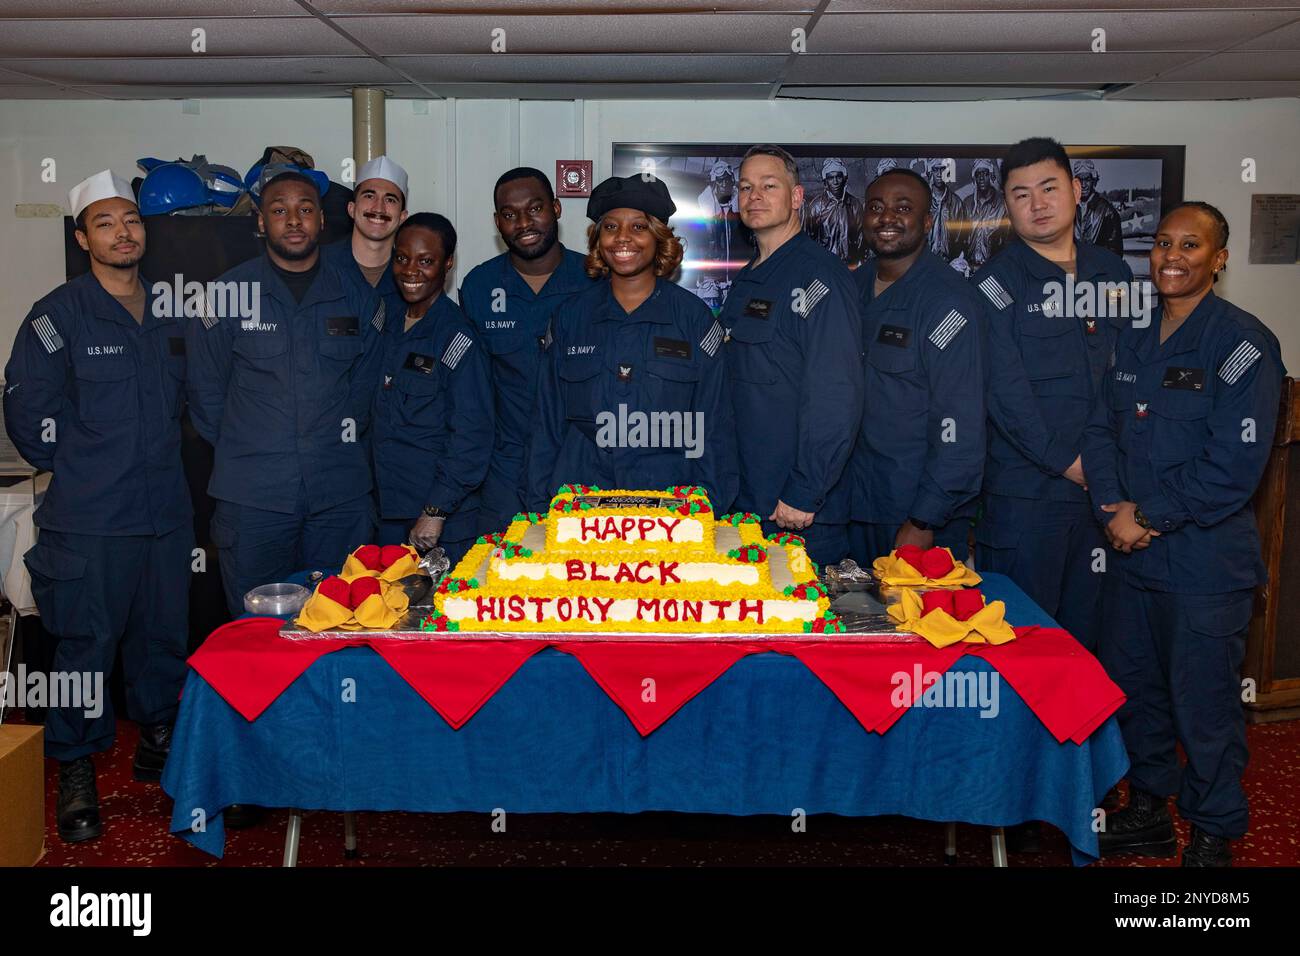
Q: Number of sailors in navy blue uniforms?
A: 10